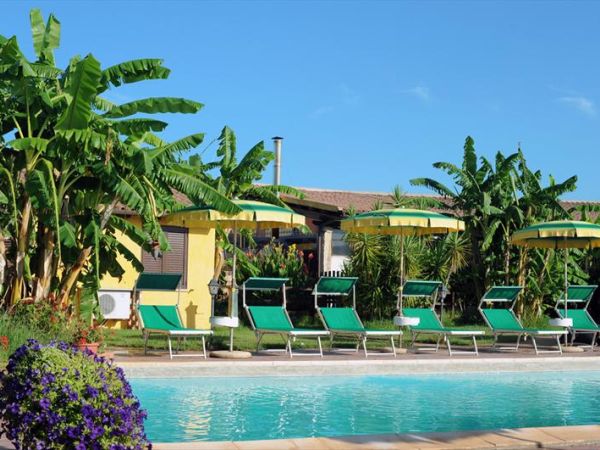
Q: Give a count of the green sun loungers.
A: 6